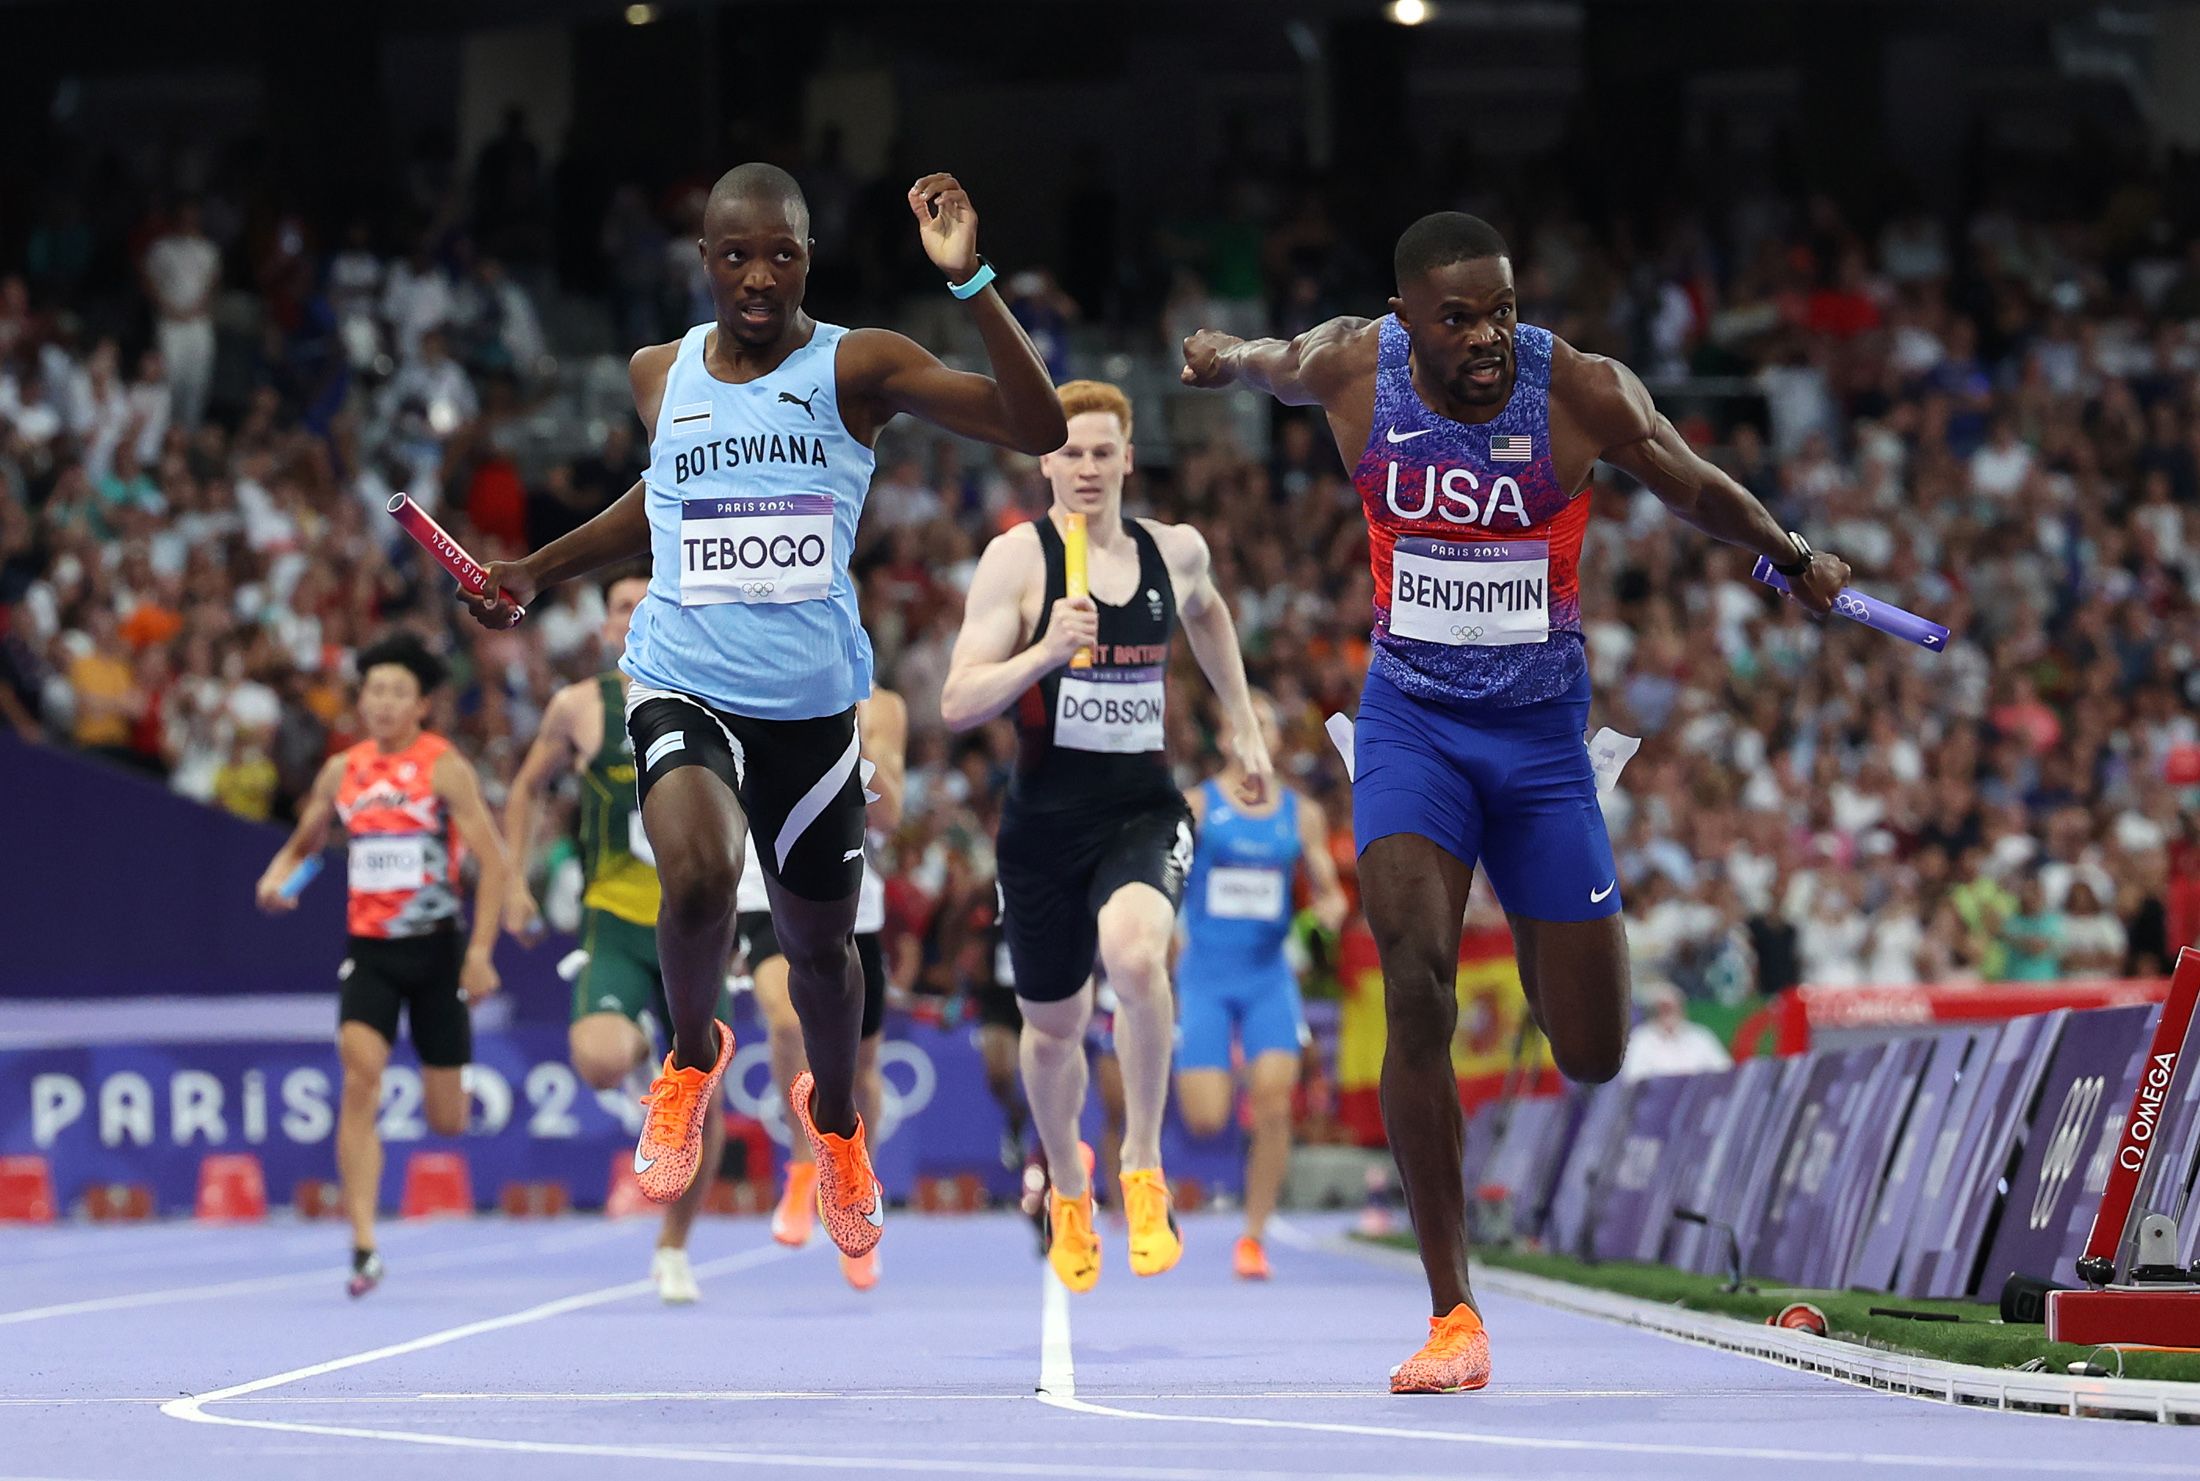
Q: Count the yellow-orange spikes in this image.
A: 2